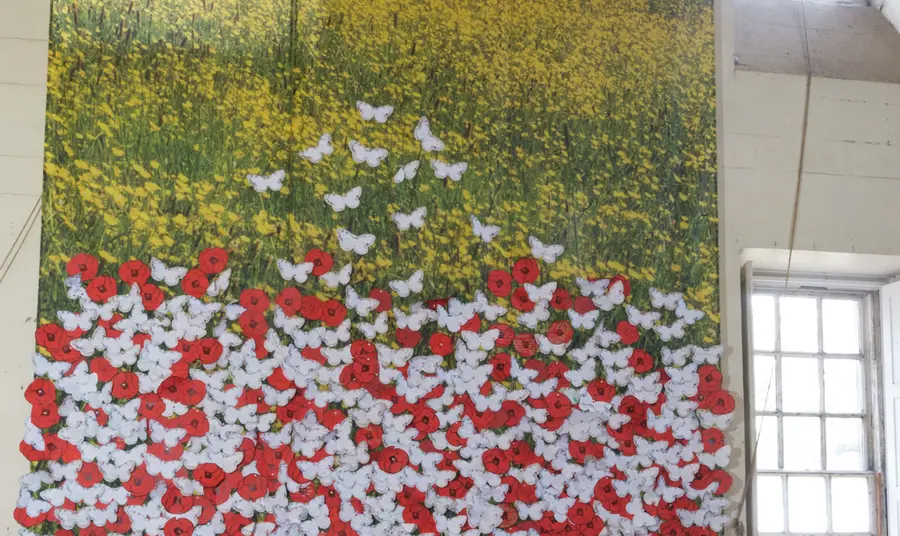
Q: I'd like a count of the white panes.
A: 12